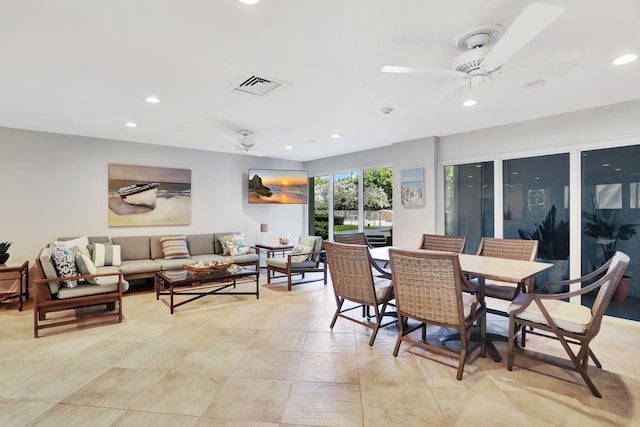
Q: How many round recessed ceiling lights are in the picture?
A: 7